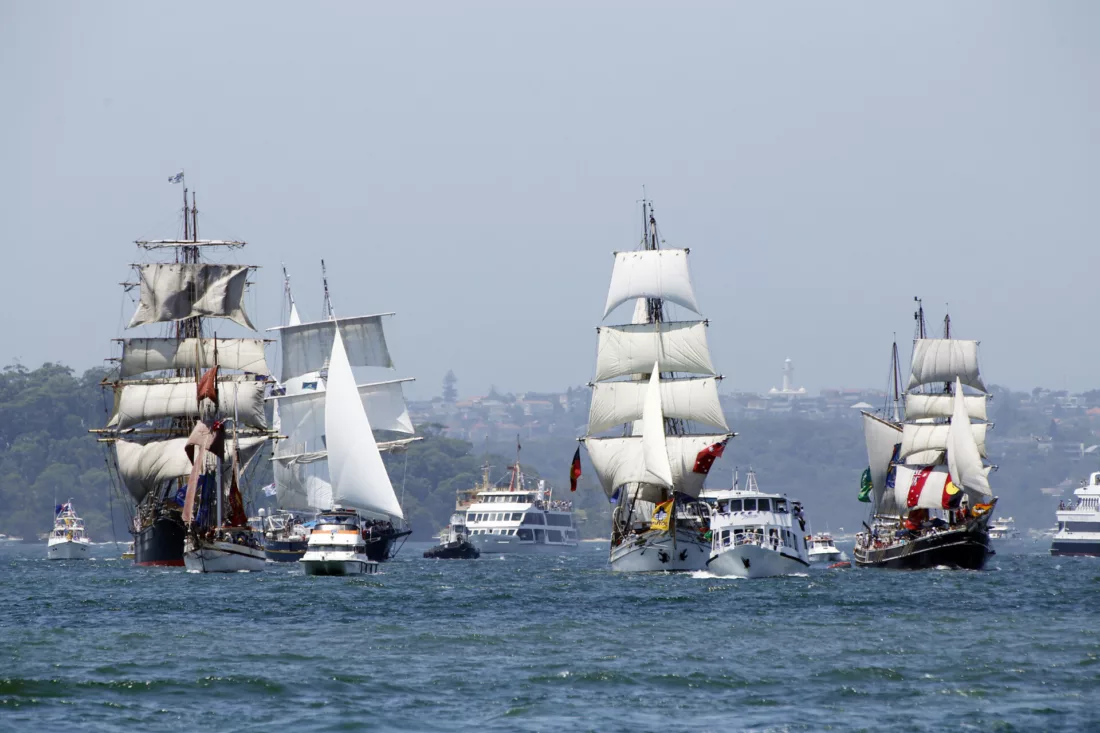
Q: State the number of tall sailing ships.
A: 4